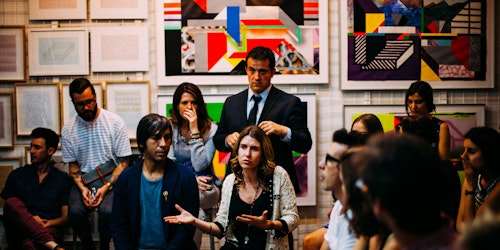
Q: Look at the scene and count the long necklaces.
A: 1